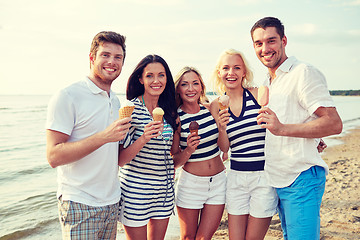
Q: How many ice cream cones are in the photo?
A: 4